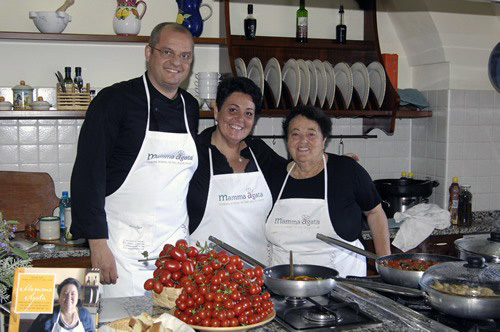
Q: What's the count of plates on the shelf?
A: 11